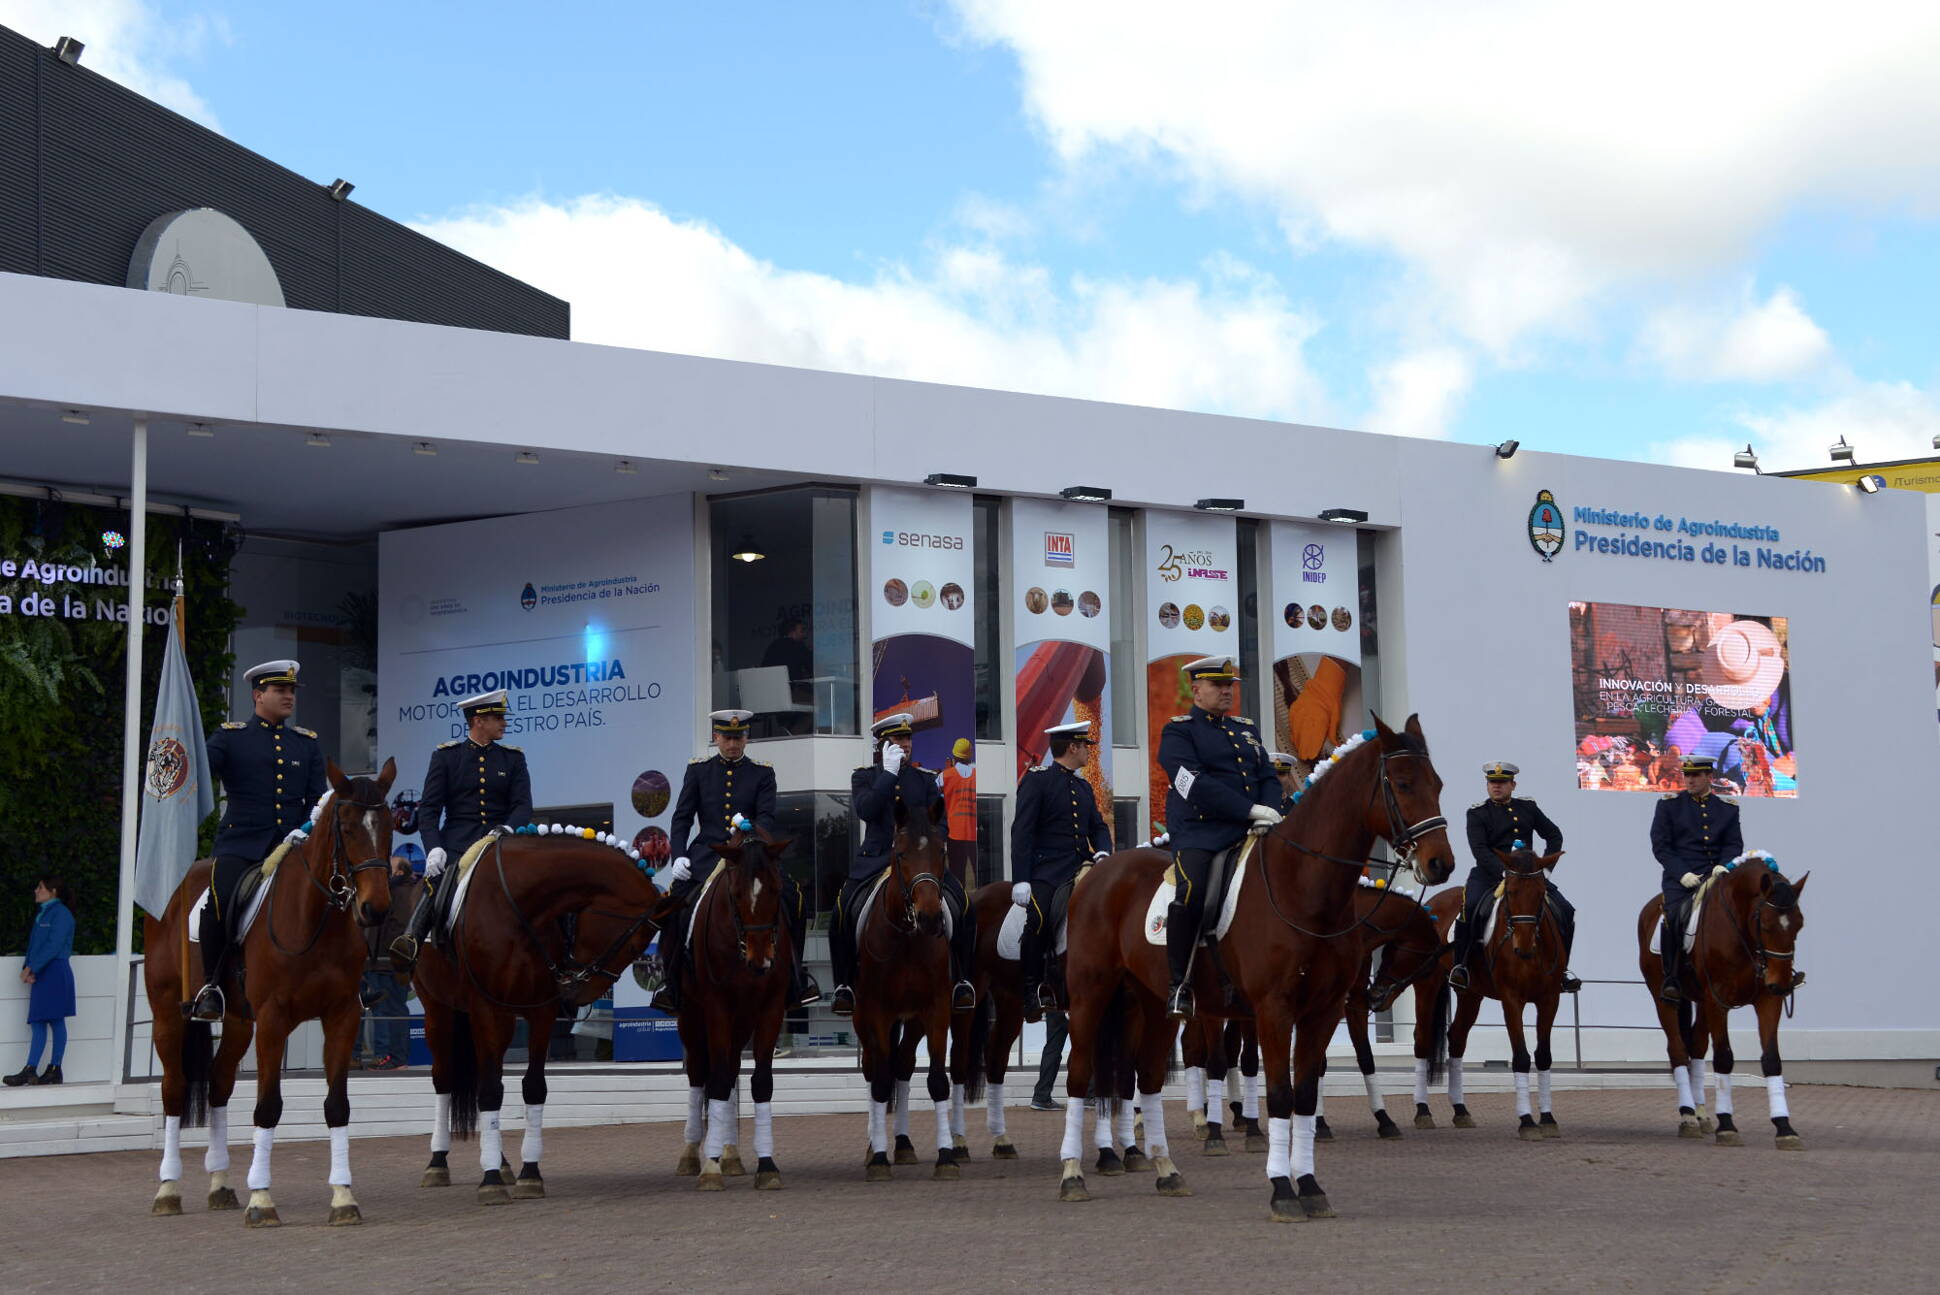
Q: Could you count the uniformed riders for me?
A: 9